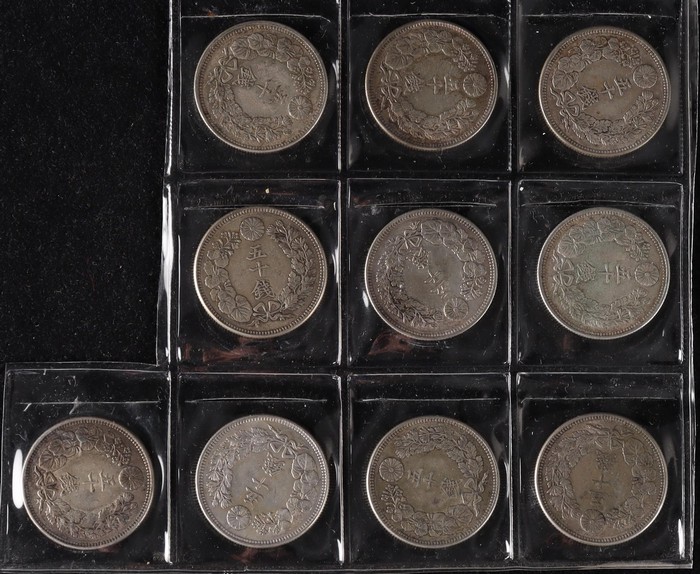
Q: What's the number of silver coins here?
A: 10